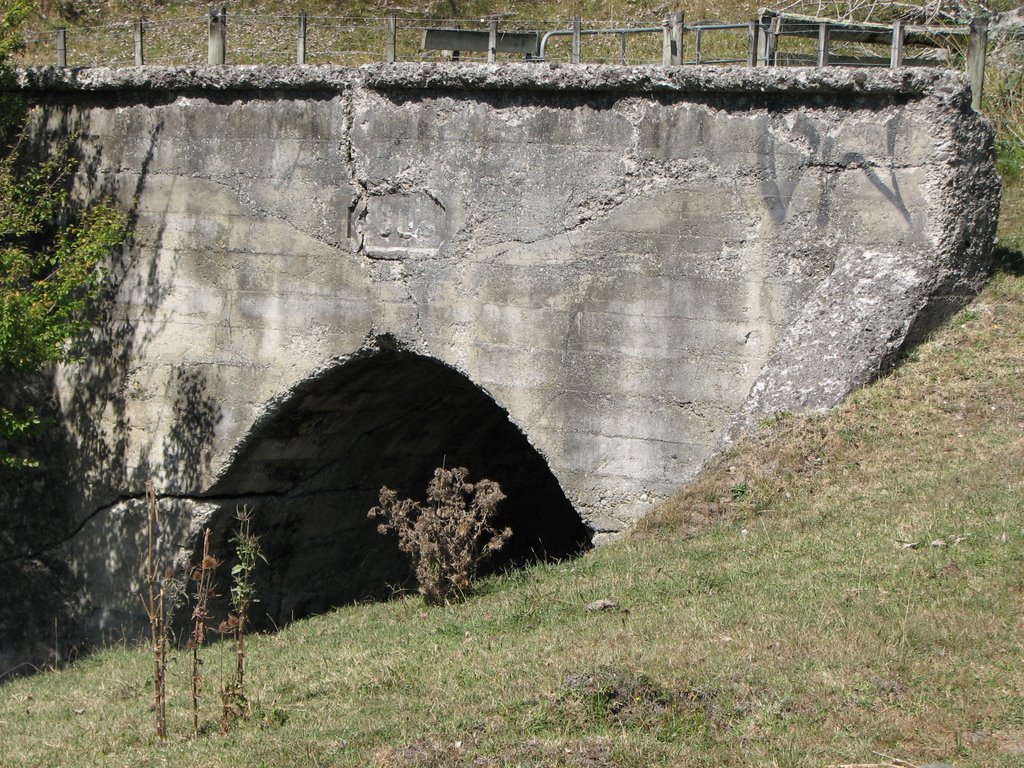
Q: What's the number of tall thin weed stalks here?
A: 3